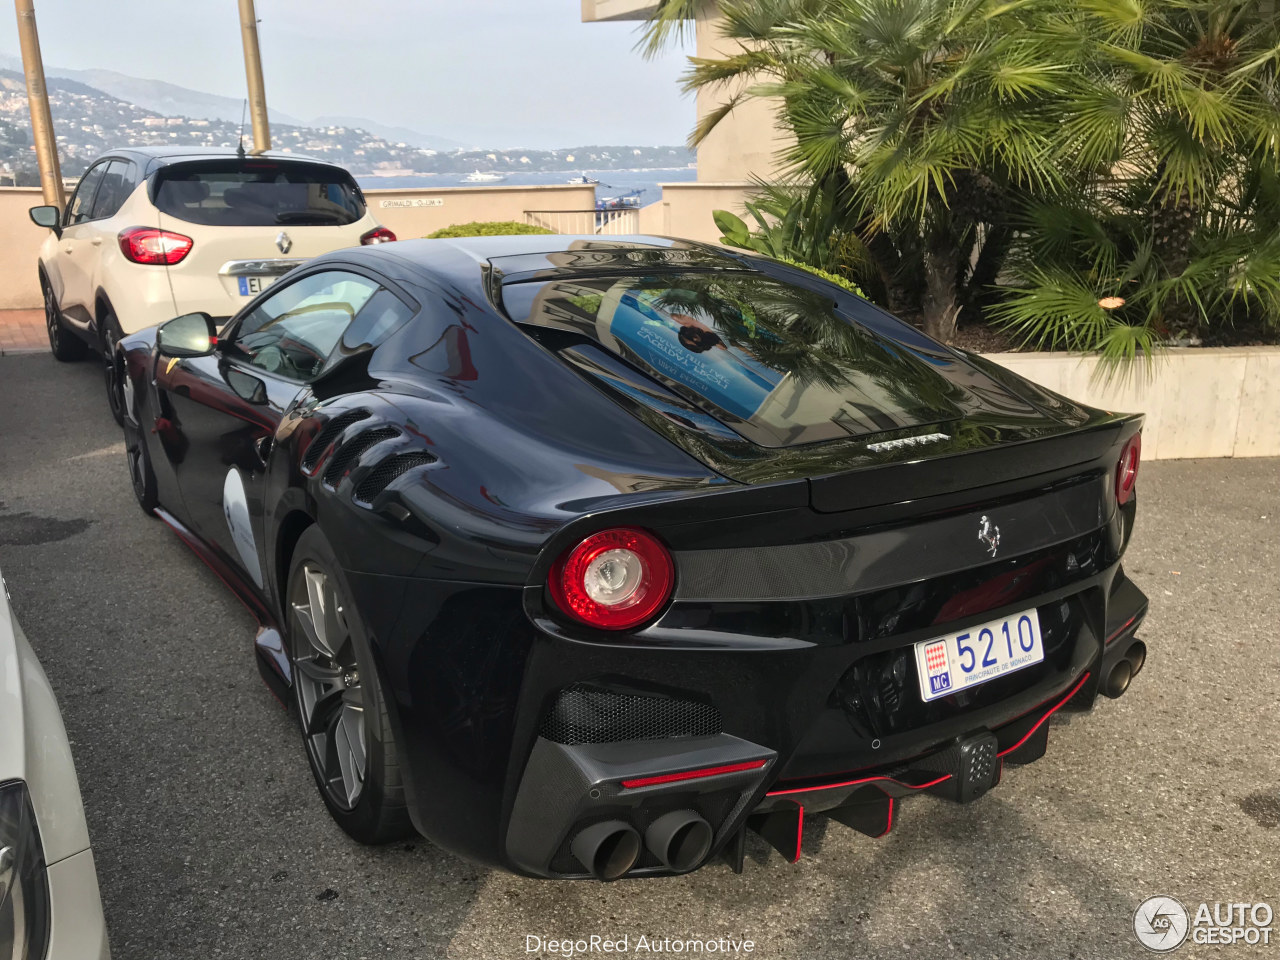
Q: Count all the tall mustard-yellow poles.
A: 2